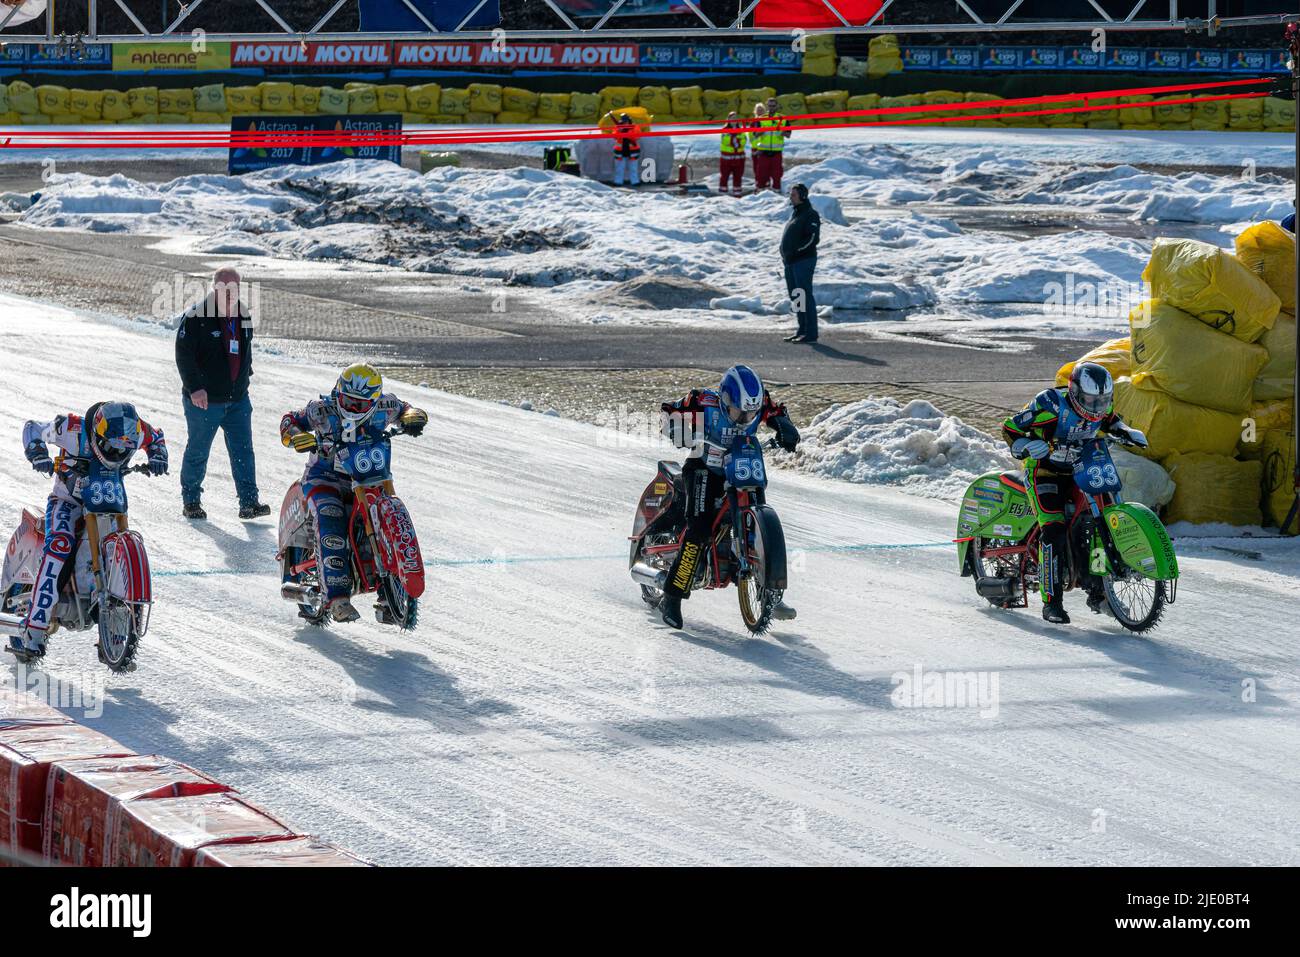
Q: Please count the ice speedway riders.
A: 4